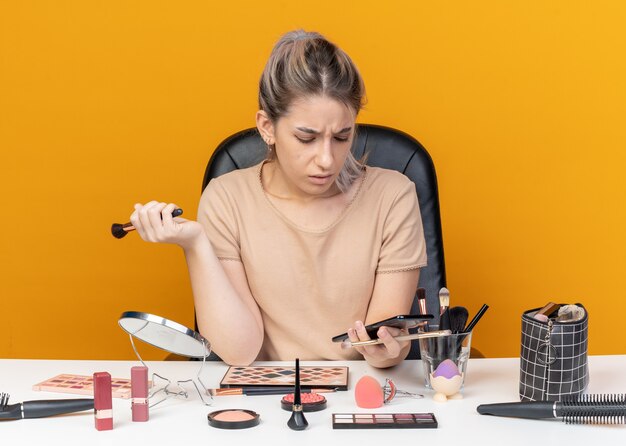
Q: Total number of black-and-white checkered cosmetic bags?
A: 1